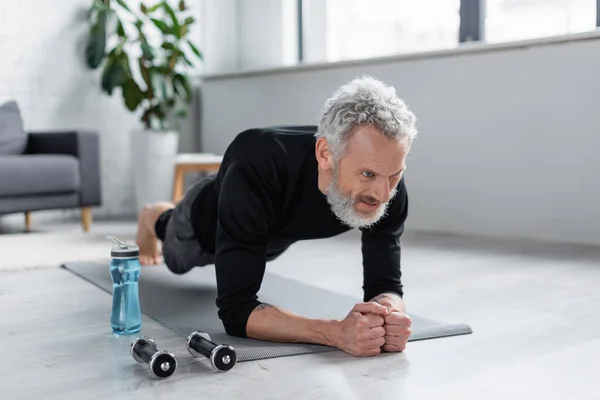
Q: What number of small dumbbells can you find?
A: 2